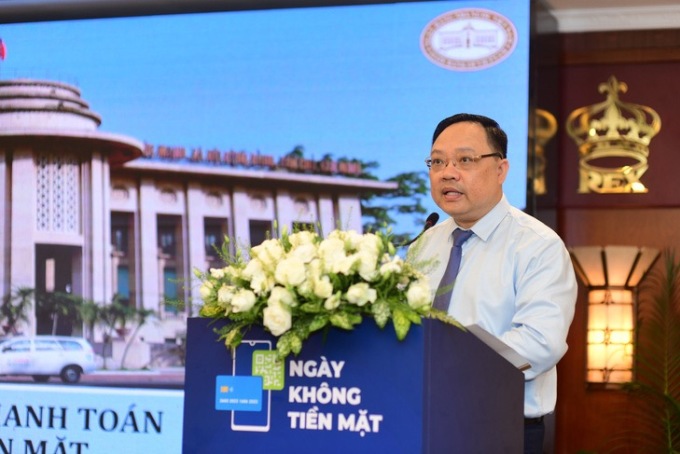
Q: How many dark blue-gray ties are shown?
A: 1